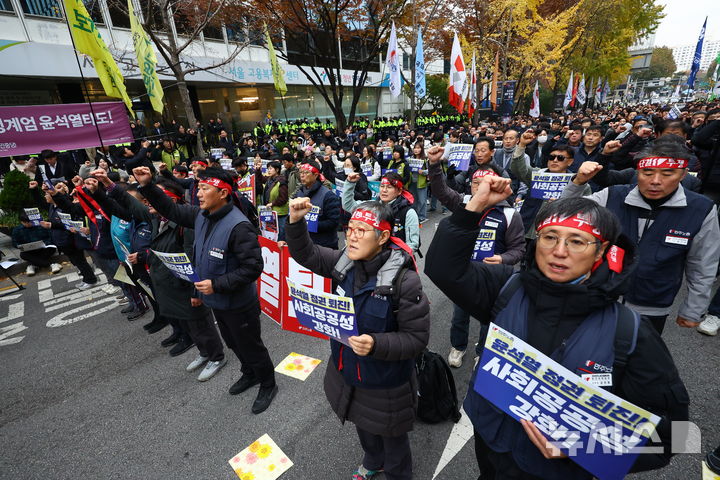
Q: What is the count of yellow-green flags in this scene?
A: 3